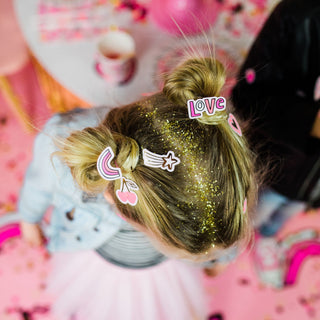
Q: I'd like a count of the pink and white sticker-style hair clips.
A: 5